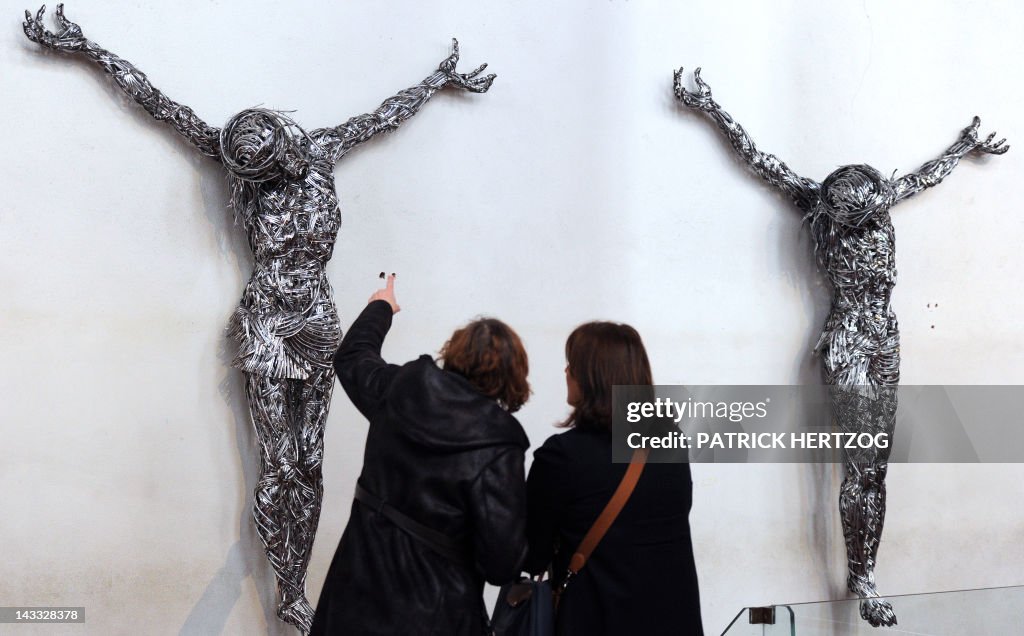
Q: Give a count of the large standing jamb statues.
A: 0